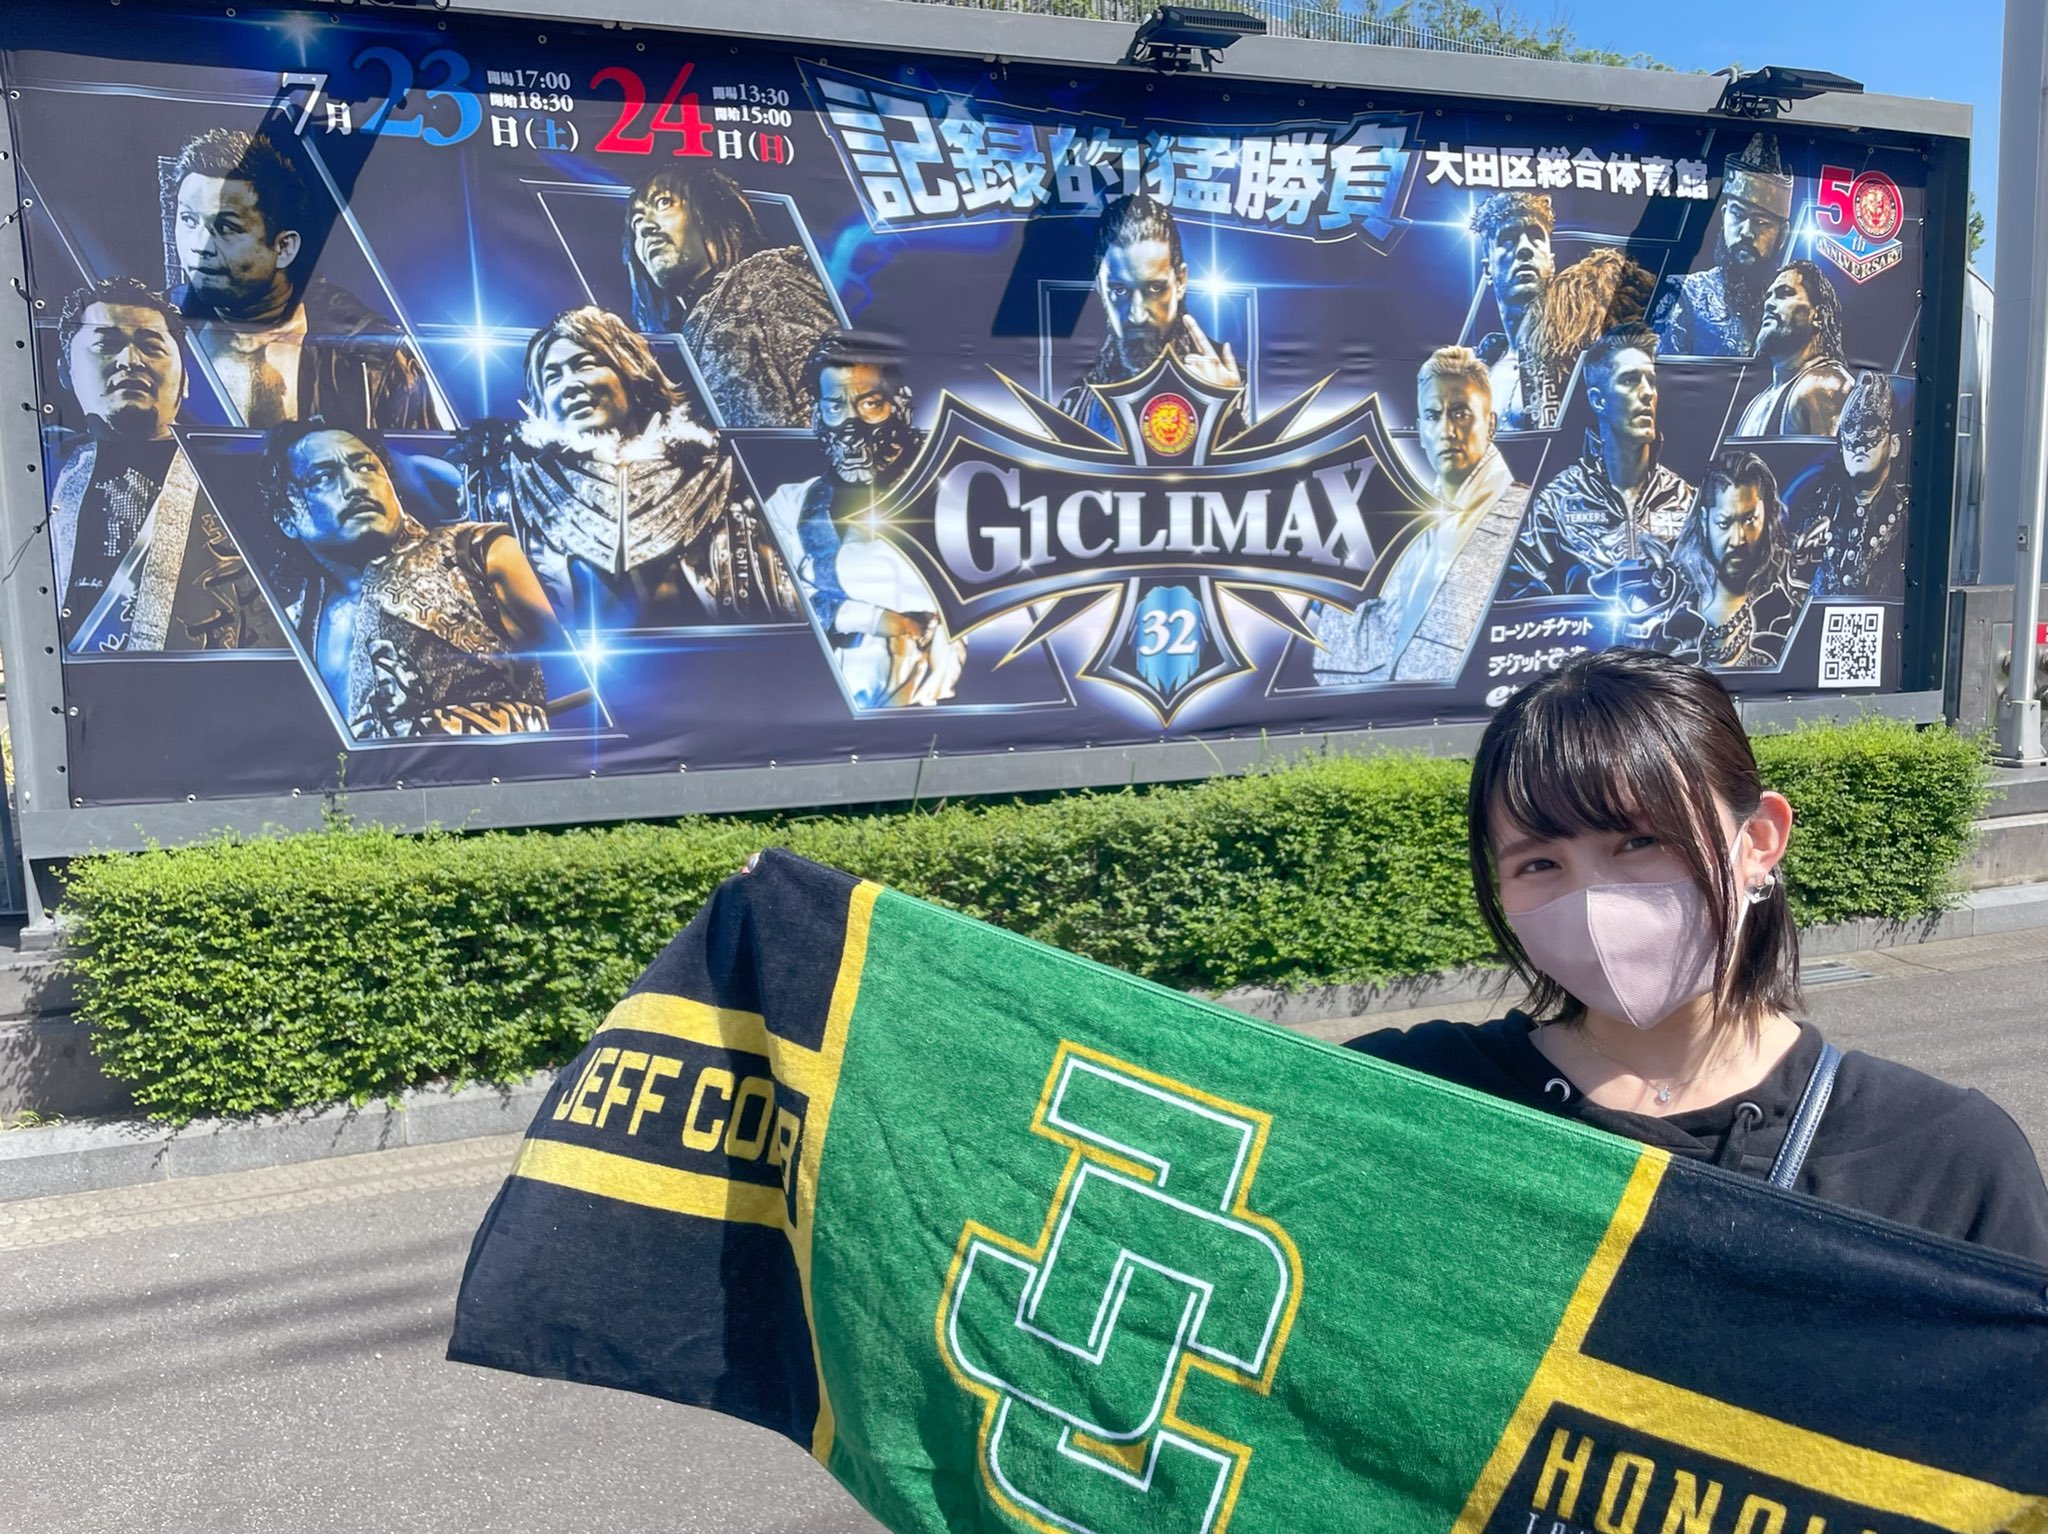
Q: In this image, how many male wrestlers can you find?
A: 14